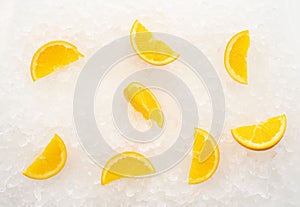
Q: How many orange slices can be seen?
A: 8